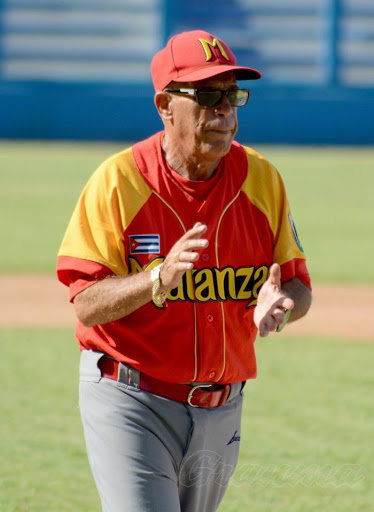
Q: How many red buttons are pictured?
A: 3